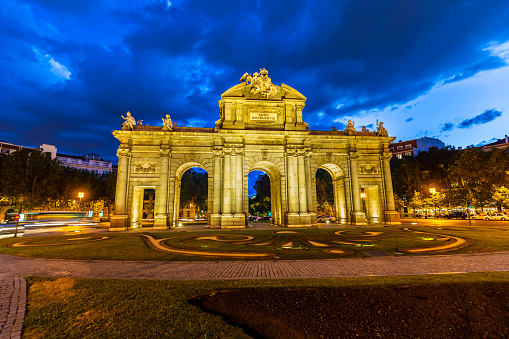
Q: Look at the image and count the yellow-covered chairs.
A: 0